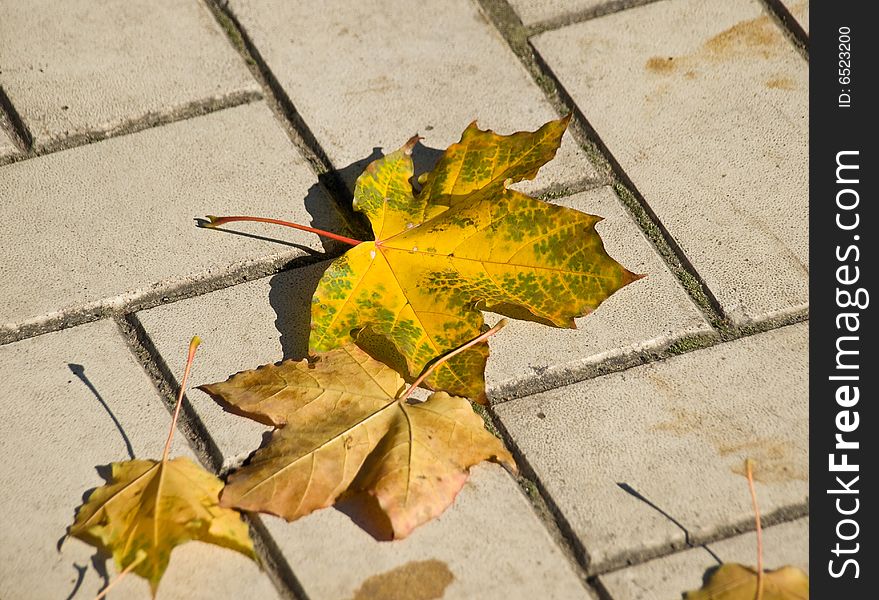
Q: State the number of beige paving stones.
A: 12